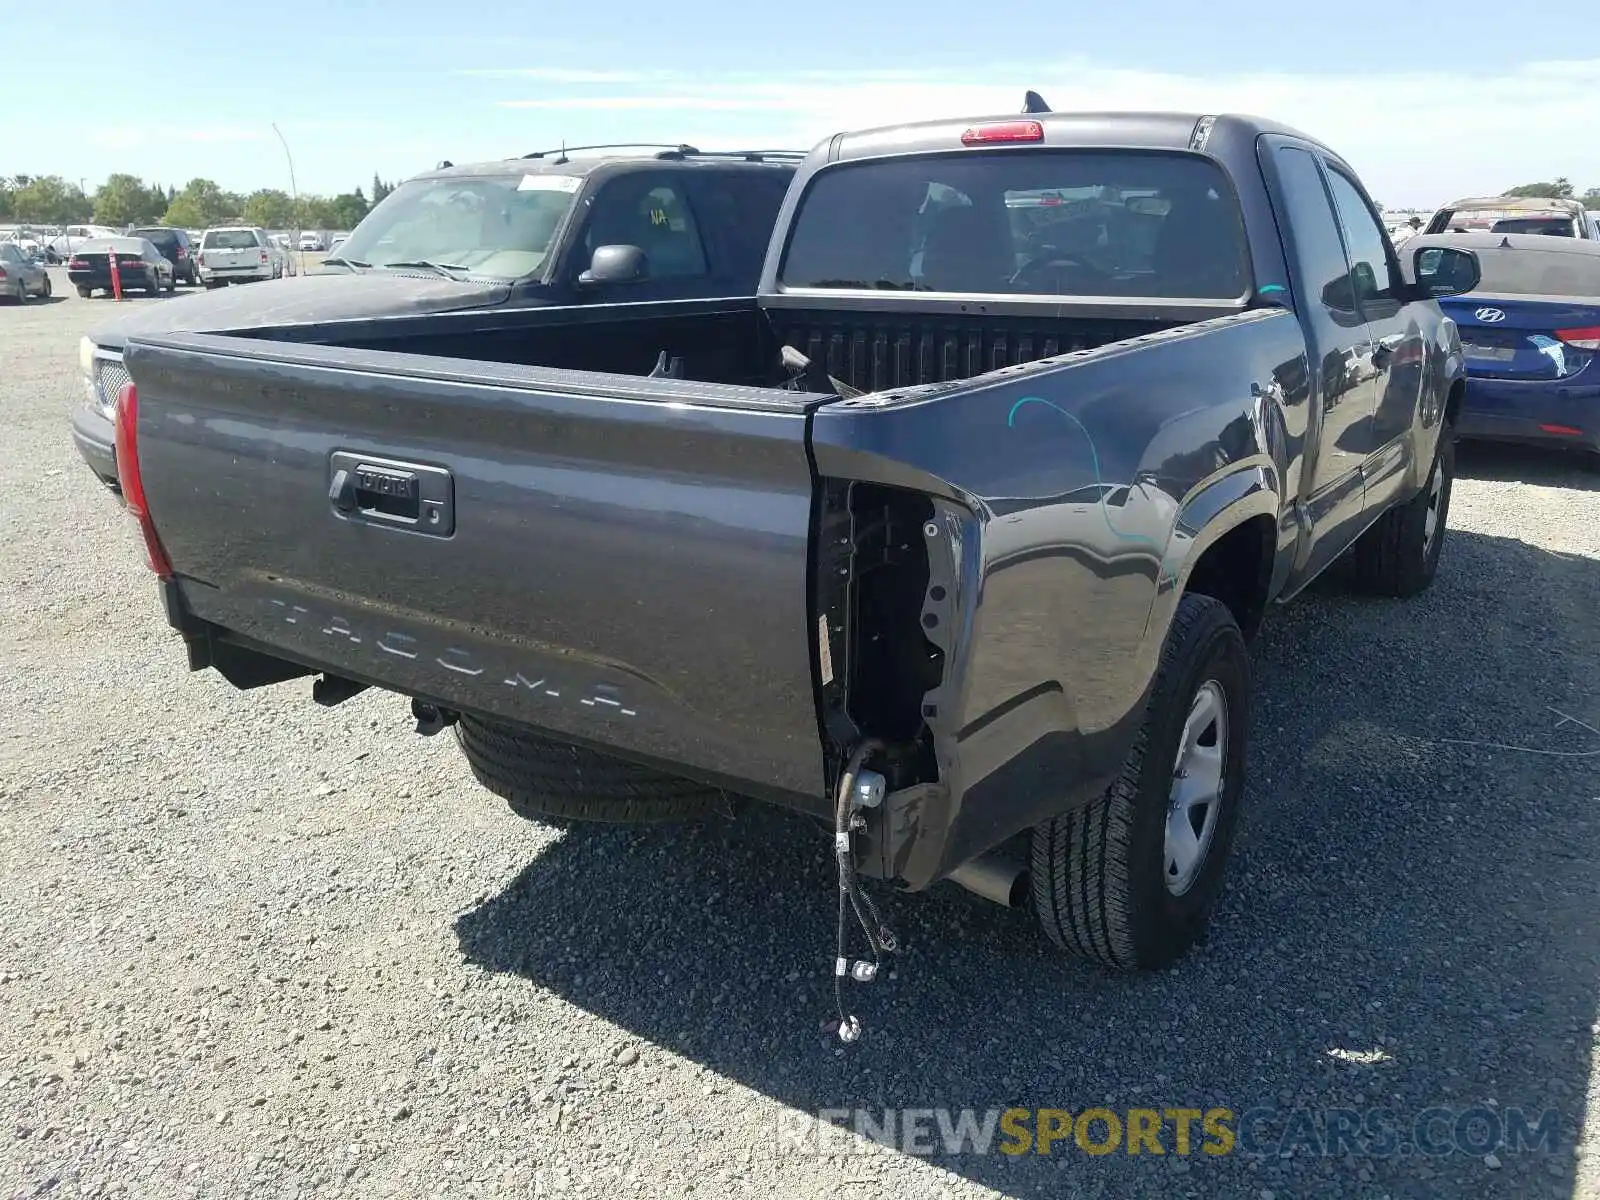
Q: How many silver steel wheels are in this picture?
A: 2